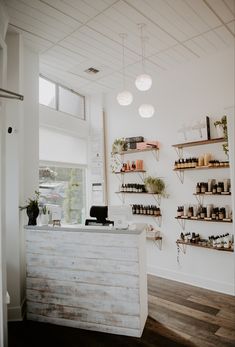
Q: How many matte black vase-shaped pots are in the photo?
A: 1